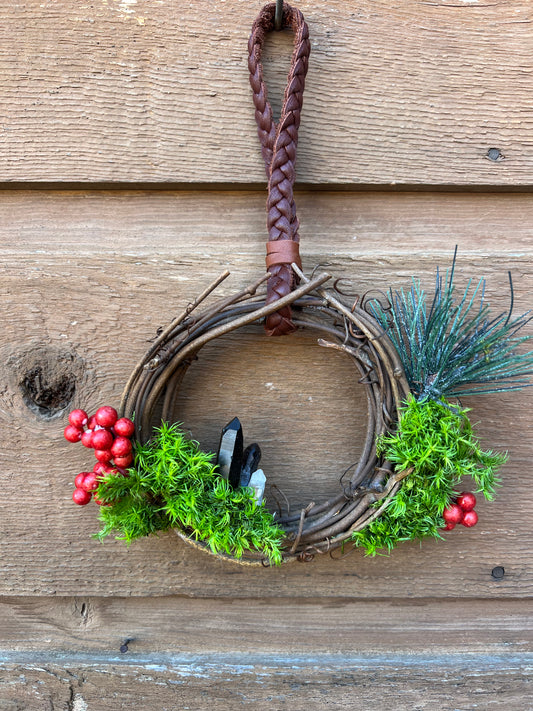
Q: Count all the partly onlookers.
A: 0